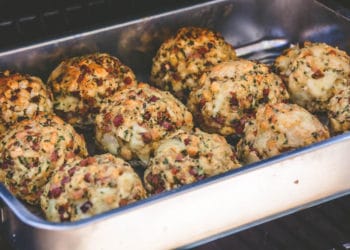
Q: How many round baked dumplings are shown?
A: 11